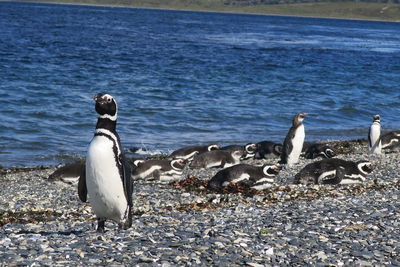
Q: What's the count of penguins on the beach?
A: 13